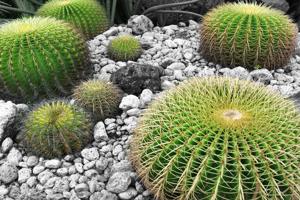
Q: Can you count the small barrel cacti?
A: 3